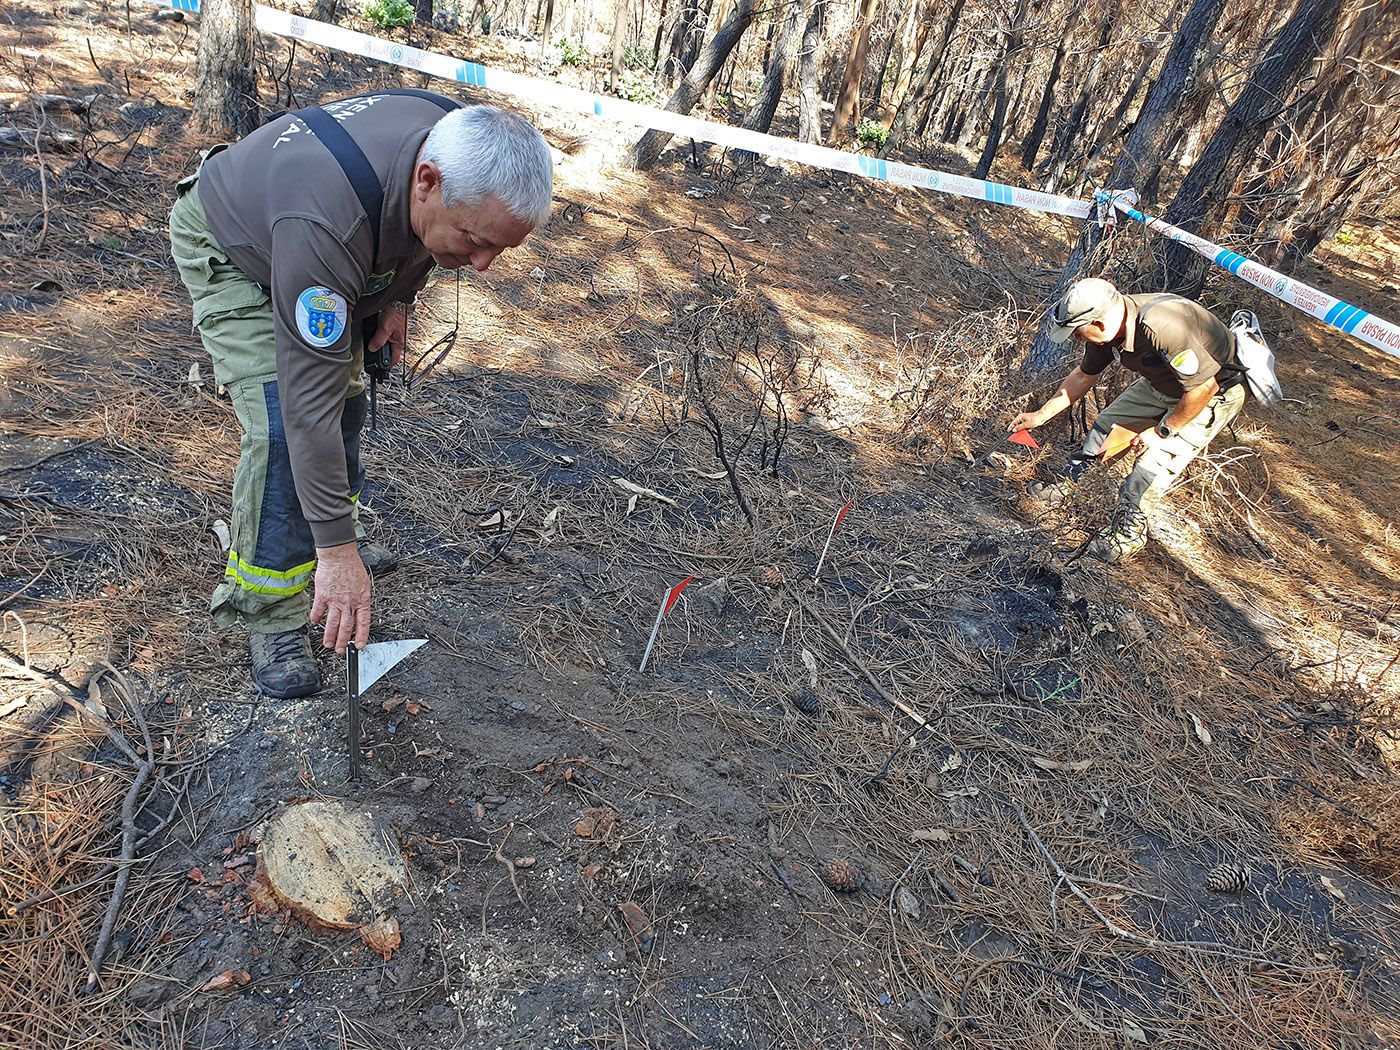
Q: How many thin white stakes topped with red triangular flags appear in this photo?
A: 2